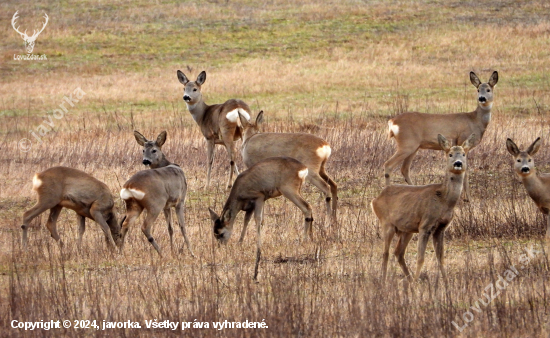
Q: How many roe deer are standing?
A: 8